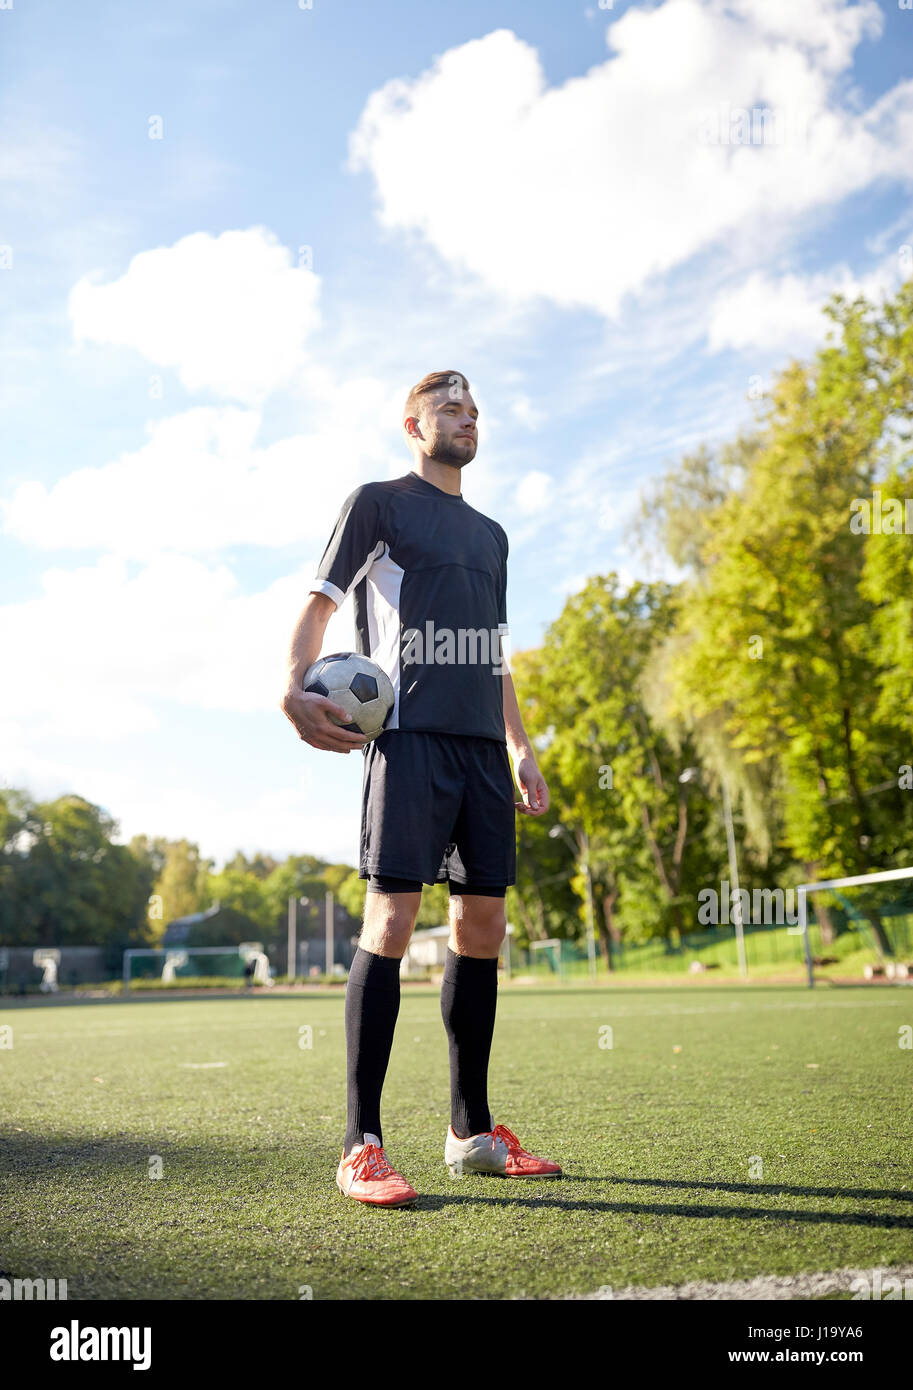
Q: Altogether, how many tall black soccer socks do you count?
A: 2